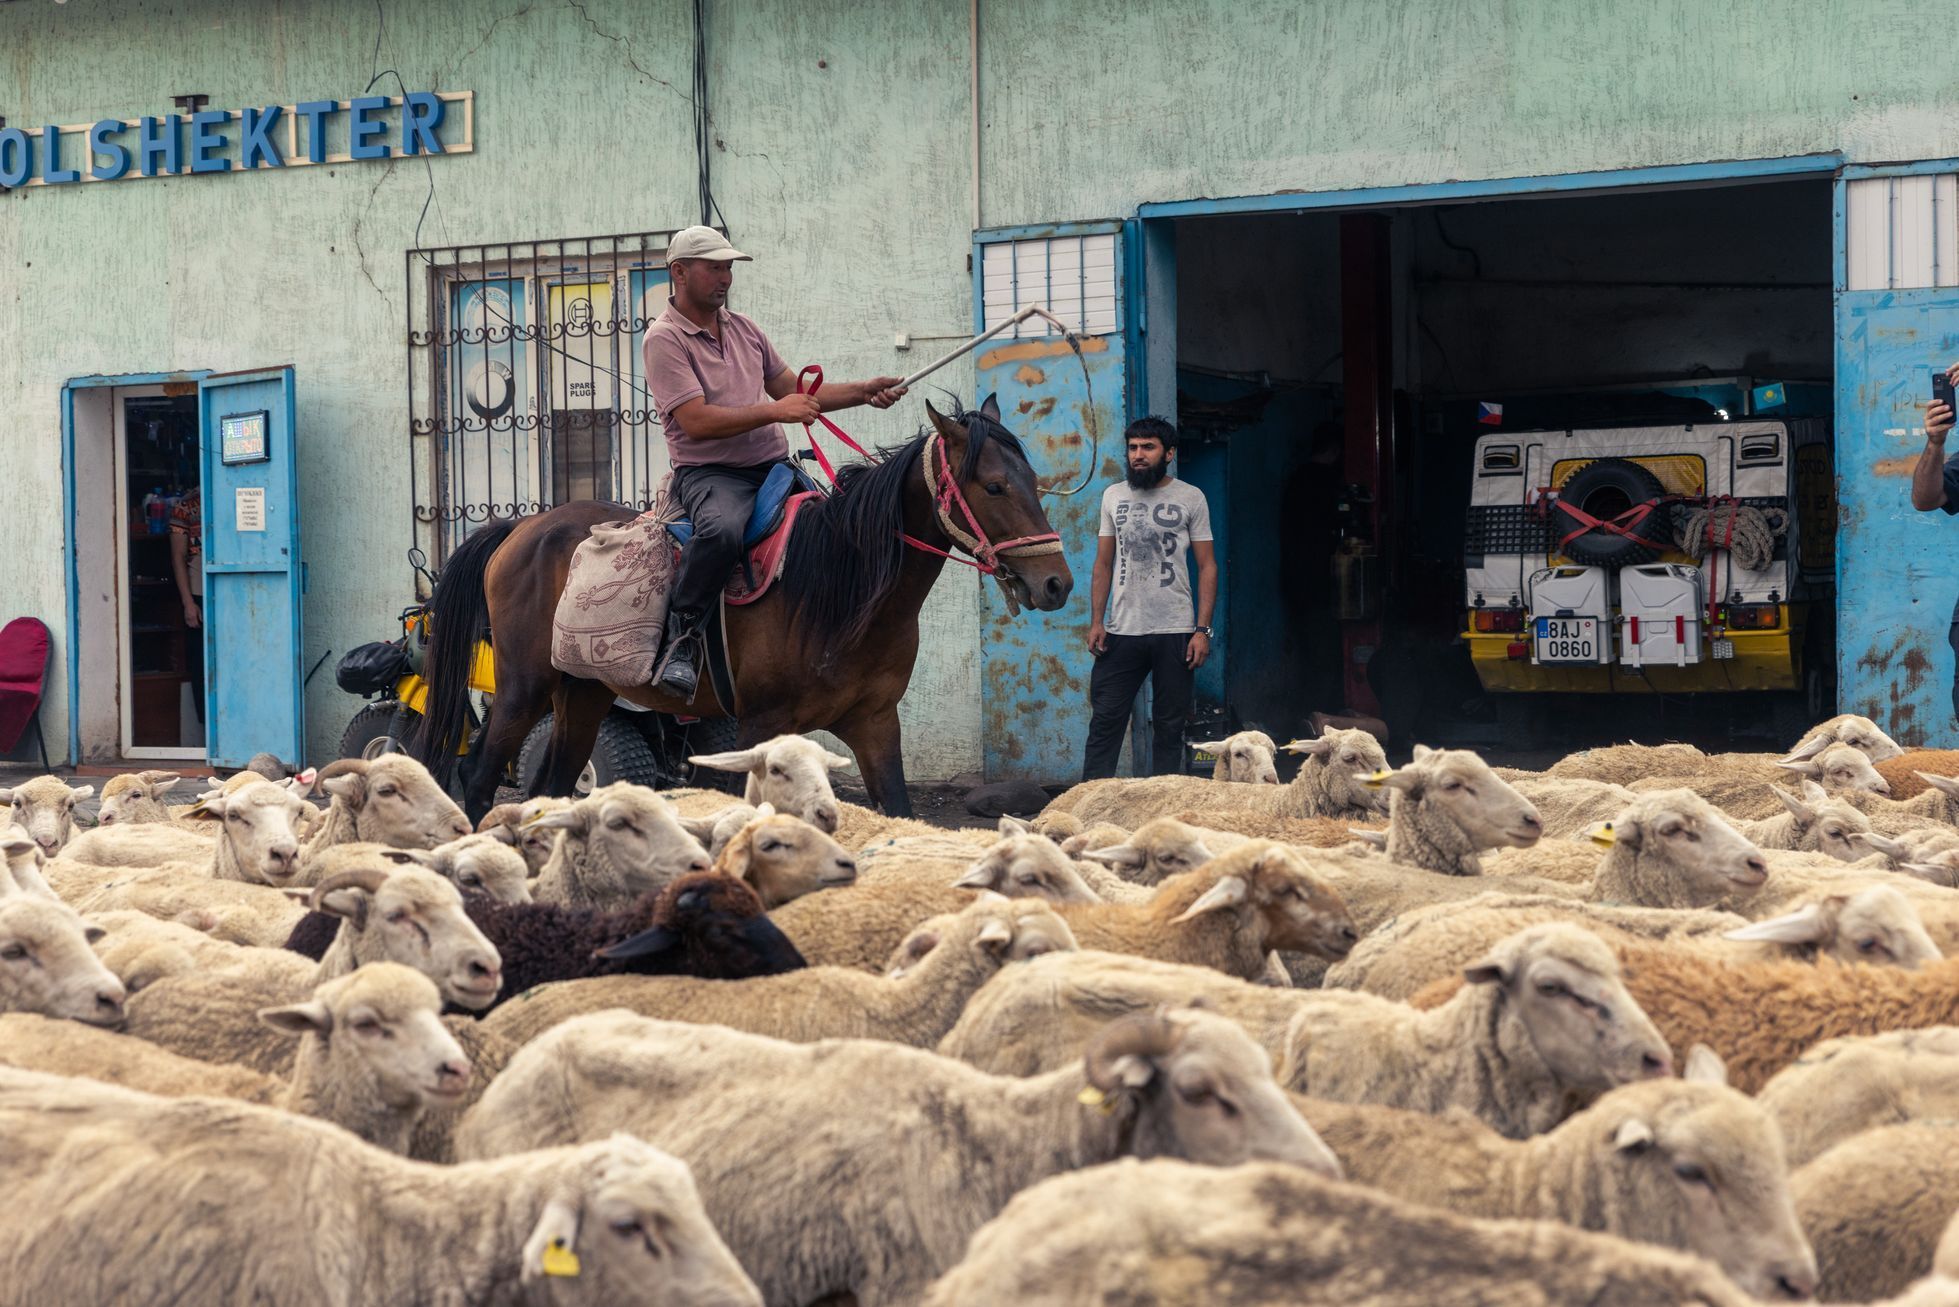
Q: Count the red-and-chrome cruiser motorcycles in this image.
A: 0